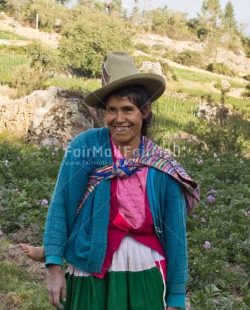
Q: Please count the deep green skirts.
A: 1